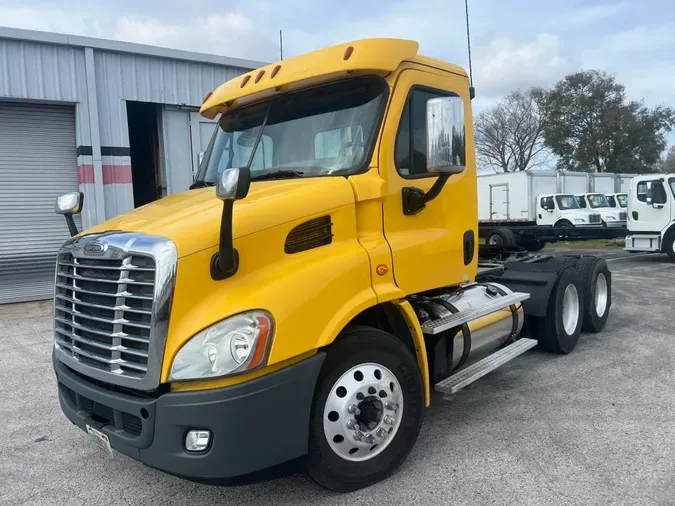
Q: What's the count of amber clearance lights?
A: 5